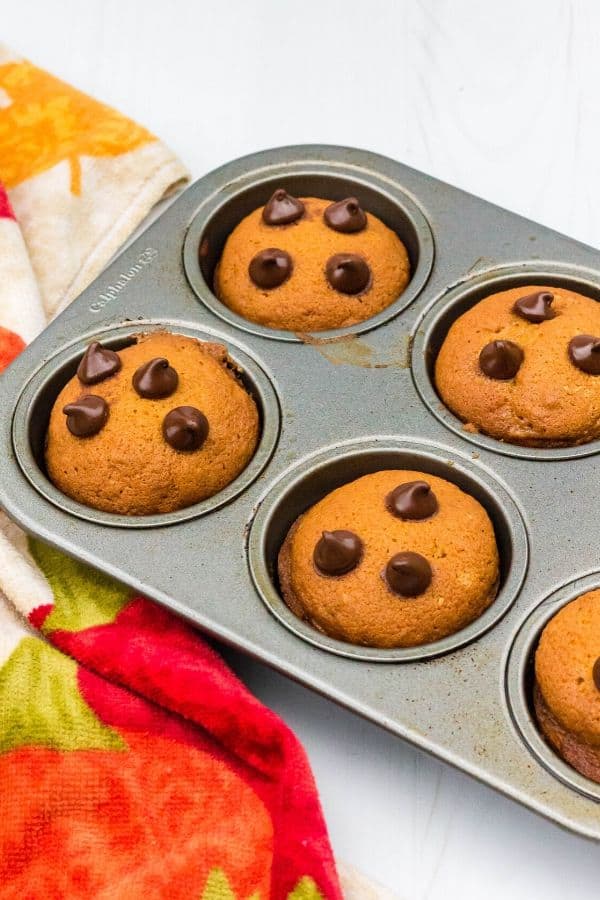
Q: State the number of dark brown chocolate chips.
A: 15